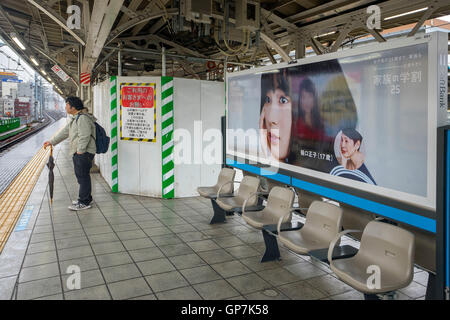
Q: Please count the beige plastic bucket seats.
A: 5